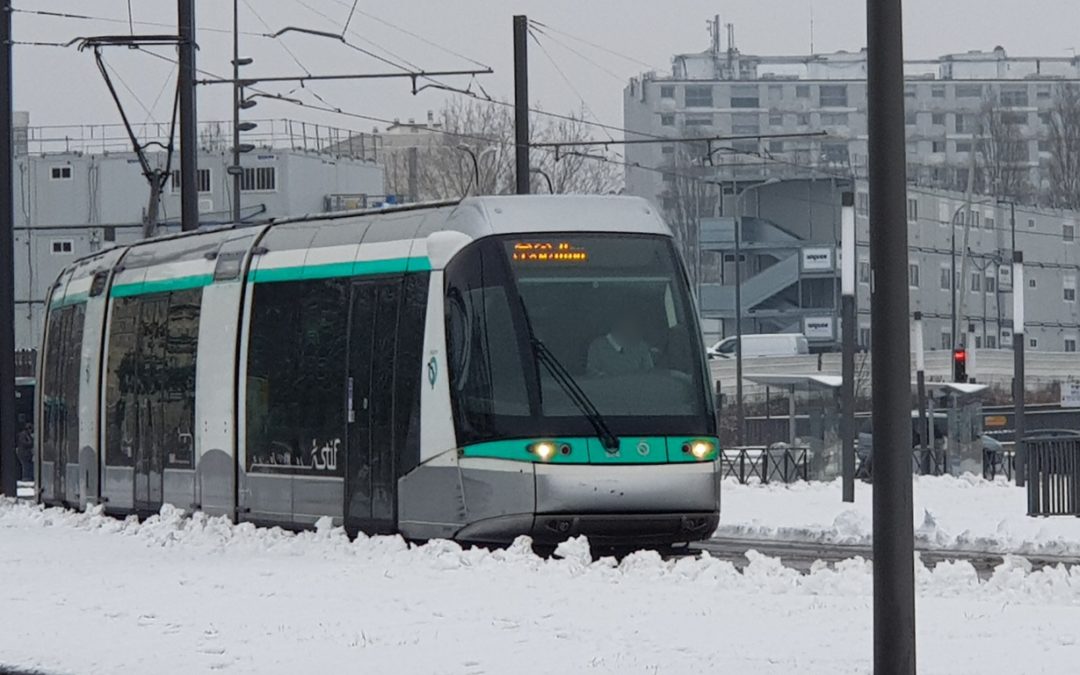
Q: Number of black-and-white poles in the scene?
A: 4